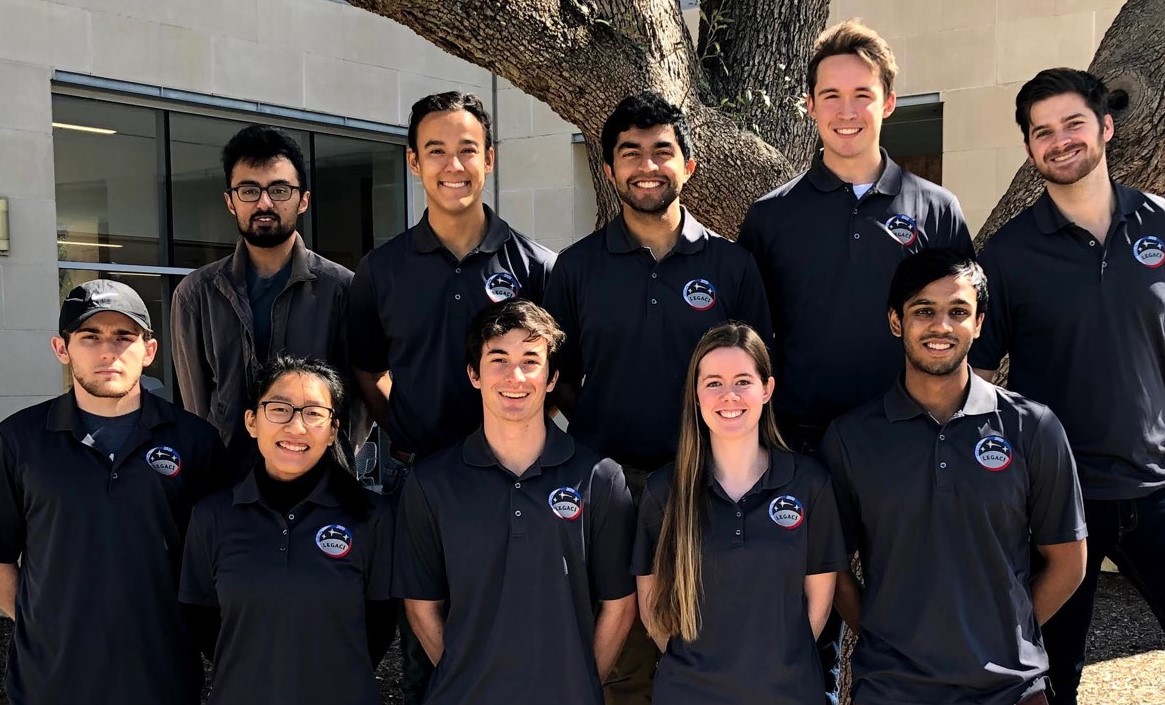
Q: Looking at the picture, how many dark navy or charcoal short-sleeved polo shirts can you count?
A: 9